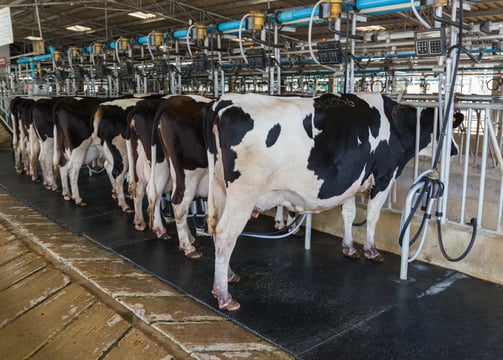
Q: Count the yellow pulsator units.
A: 9